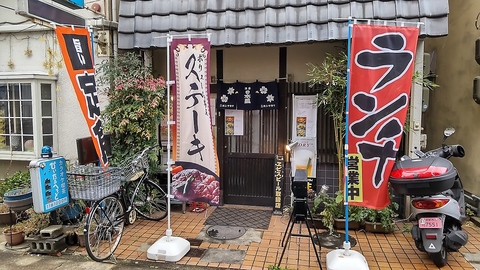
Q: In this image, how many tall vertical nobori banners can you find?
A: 3